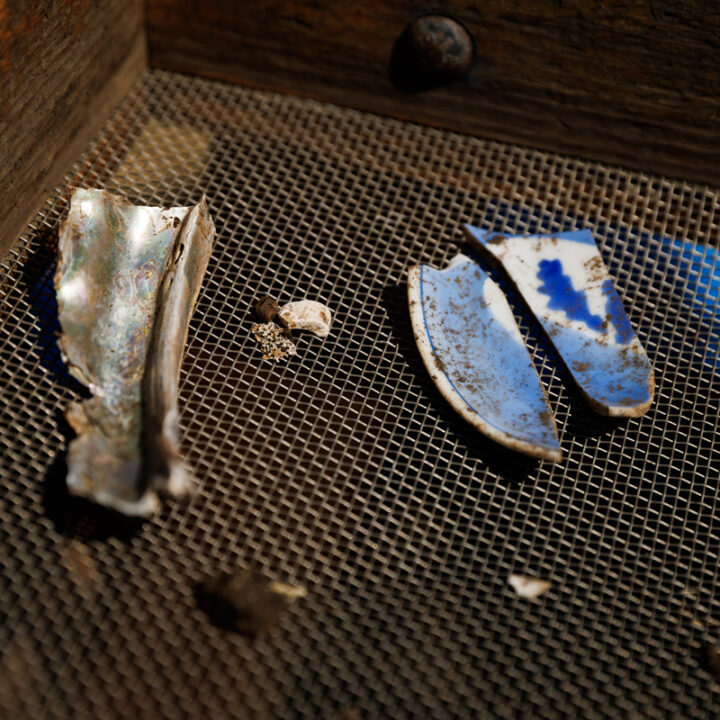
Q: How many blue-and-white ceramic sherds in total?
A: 2